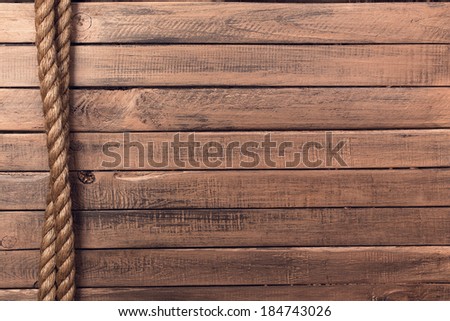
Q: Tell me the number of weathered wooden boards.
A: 8